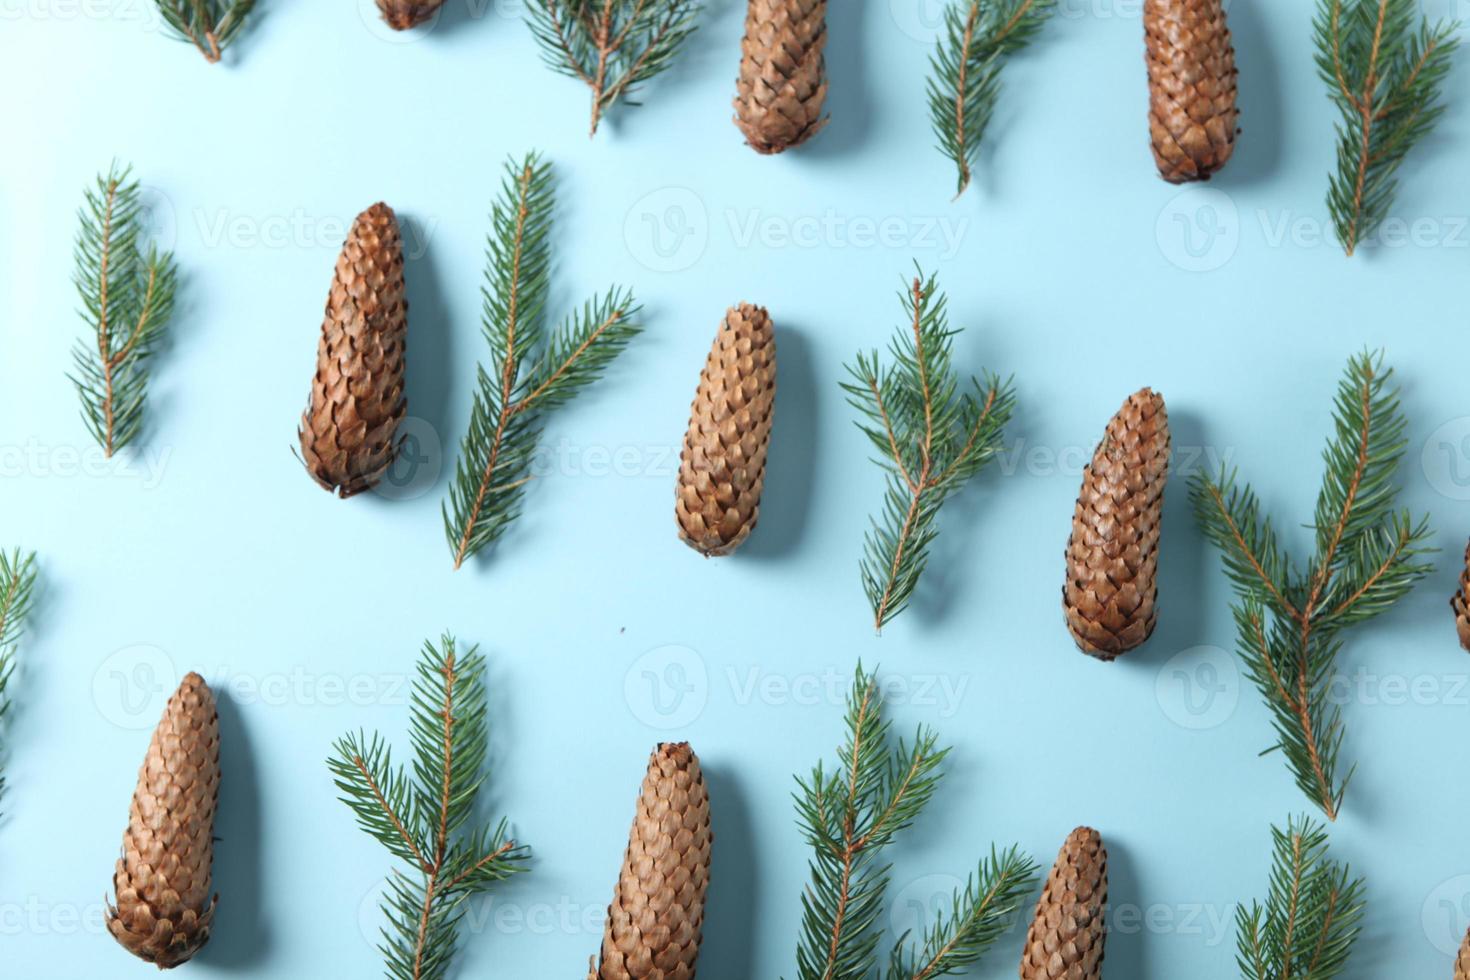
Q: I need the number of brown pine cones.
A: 11